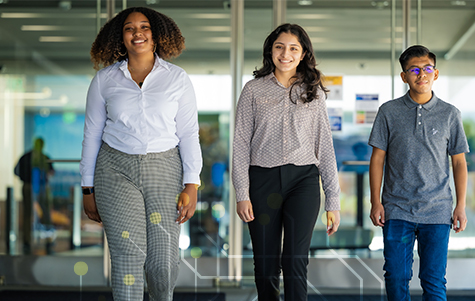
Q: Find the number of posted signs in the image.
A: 3